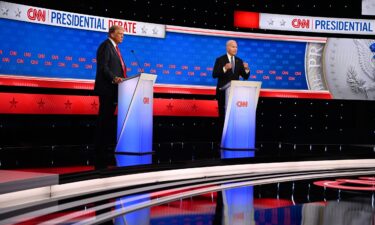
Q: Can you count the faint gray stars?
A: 6